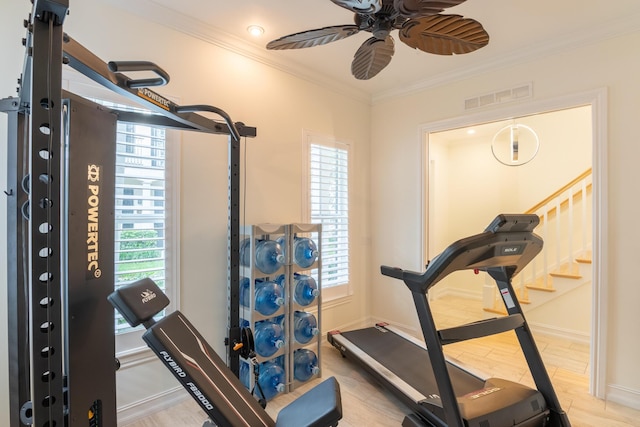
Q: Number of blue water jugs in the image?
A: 8